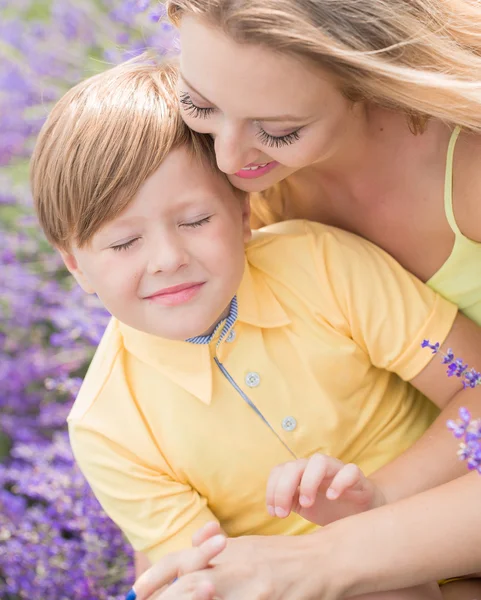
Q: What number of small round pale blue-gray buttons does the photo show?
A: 3